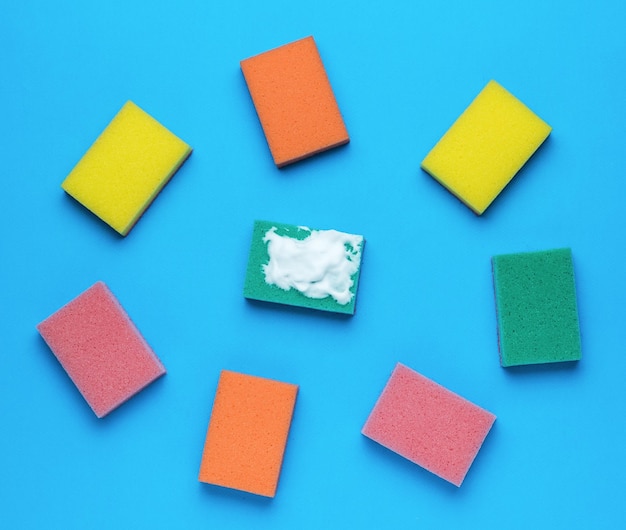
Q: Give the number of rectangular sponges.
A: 8